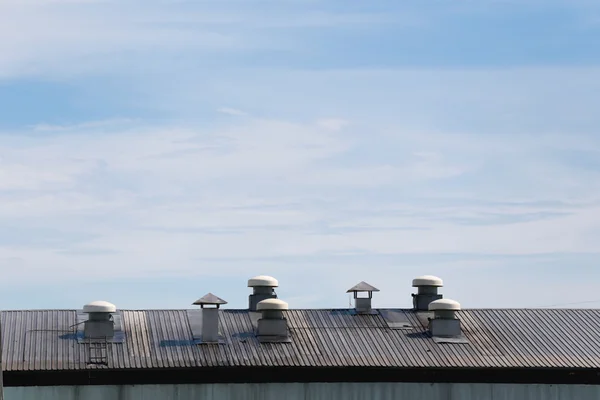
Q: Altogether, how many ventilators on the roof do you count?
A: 7